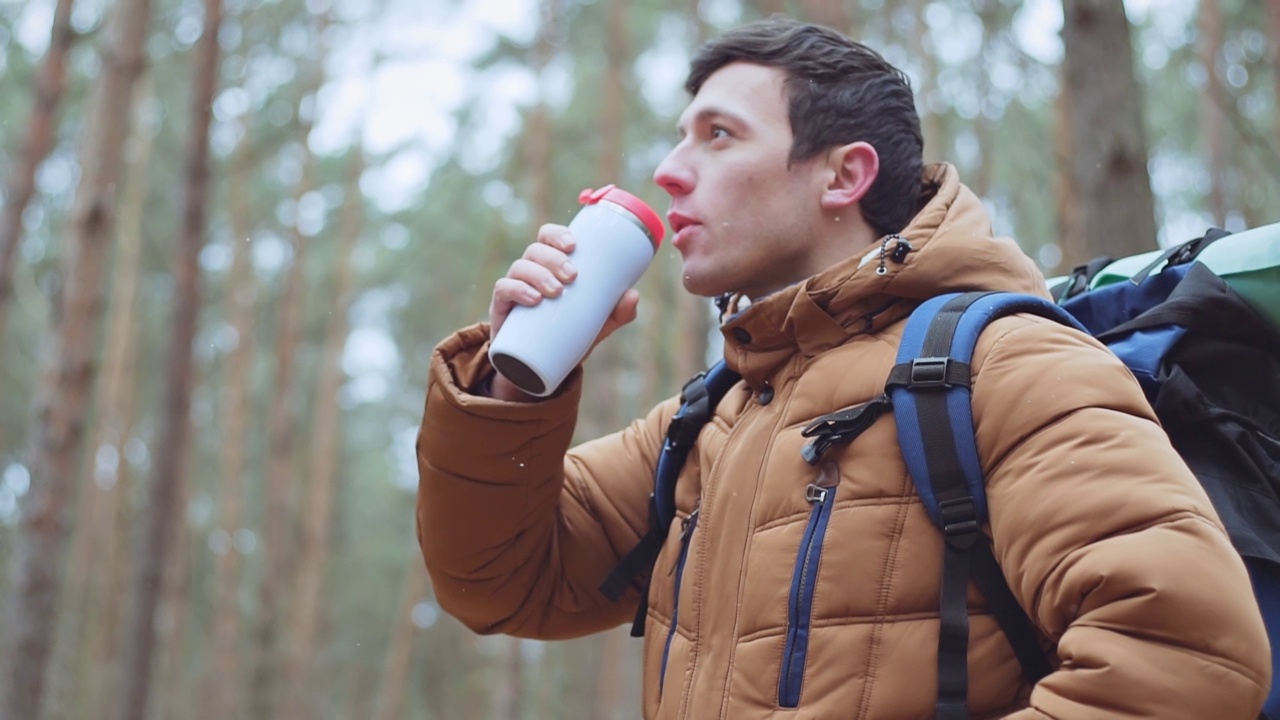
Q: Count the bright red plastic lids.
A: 1